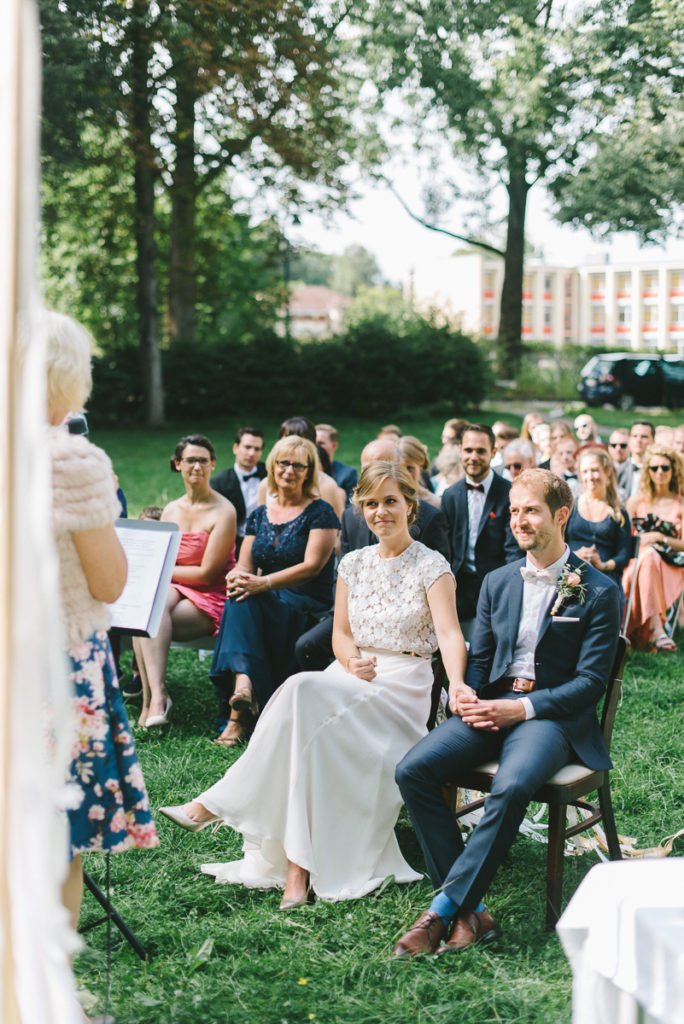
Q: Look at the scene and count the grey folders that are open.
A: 1